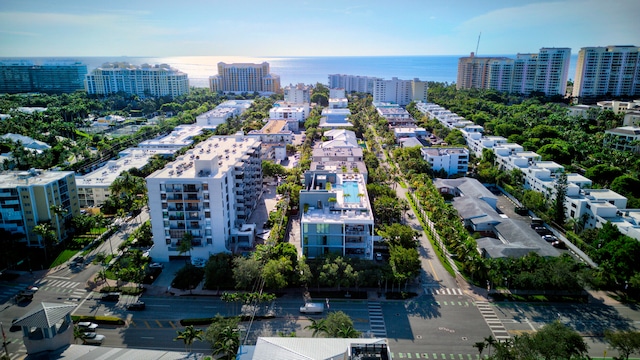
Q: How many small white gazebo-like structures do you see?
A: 1